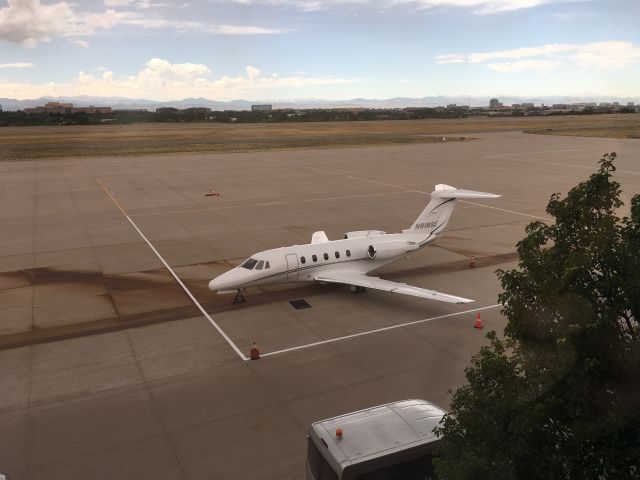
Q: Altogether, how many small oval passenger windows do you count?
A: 5